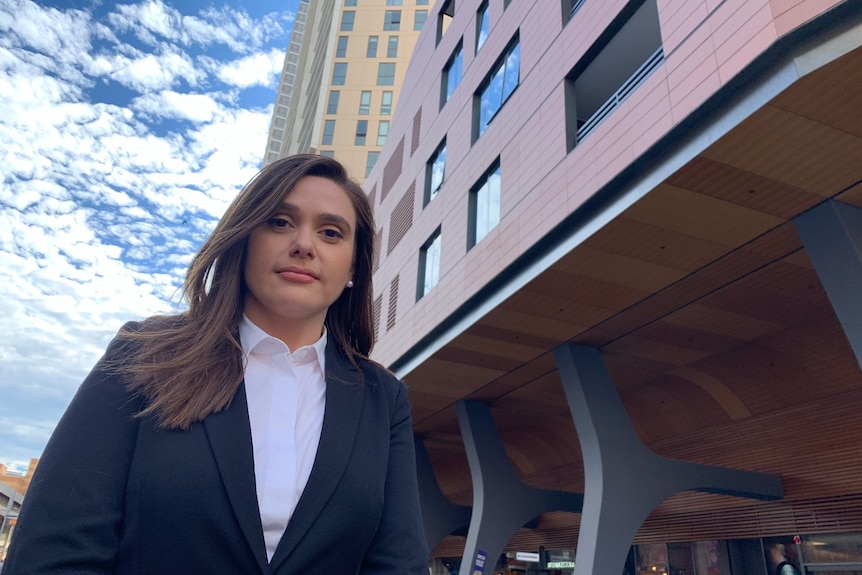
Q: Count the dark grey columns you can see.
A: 4